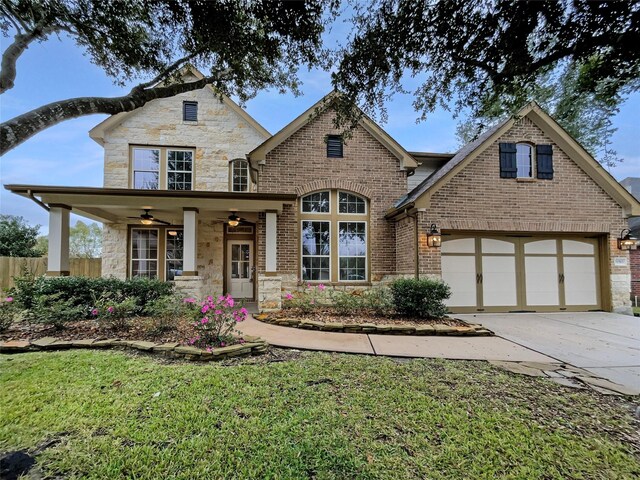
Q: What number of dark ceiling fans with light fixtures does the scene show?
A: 2